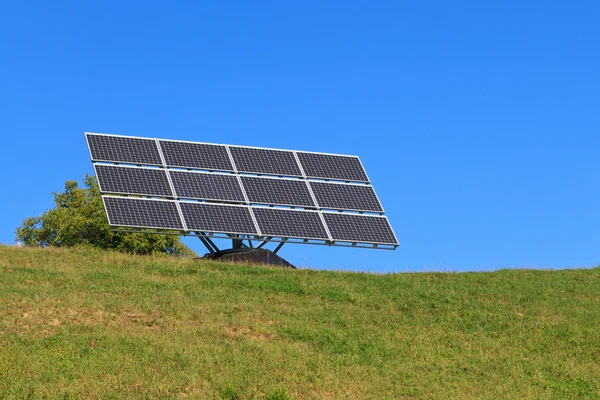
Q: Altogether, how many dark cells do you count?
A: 12